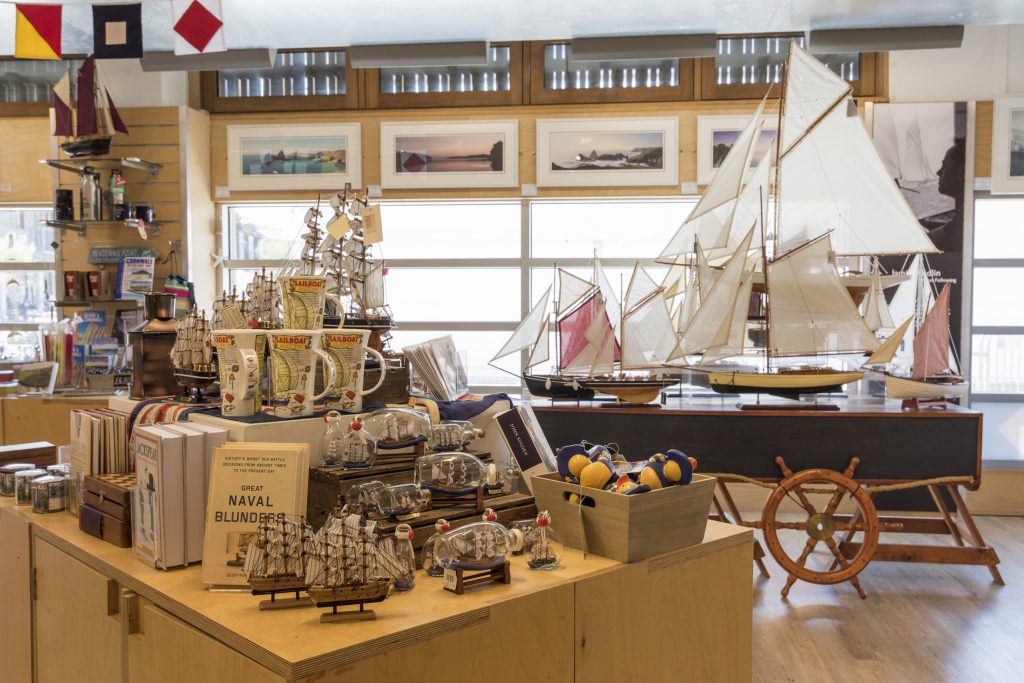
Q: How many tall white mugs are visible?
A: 4